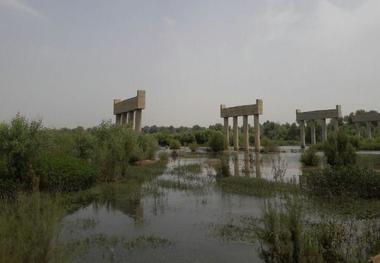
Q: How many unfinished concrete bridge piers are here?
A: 4